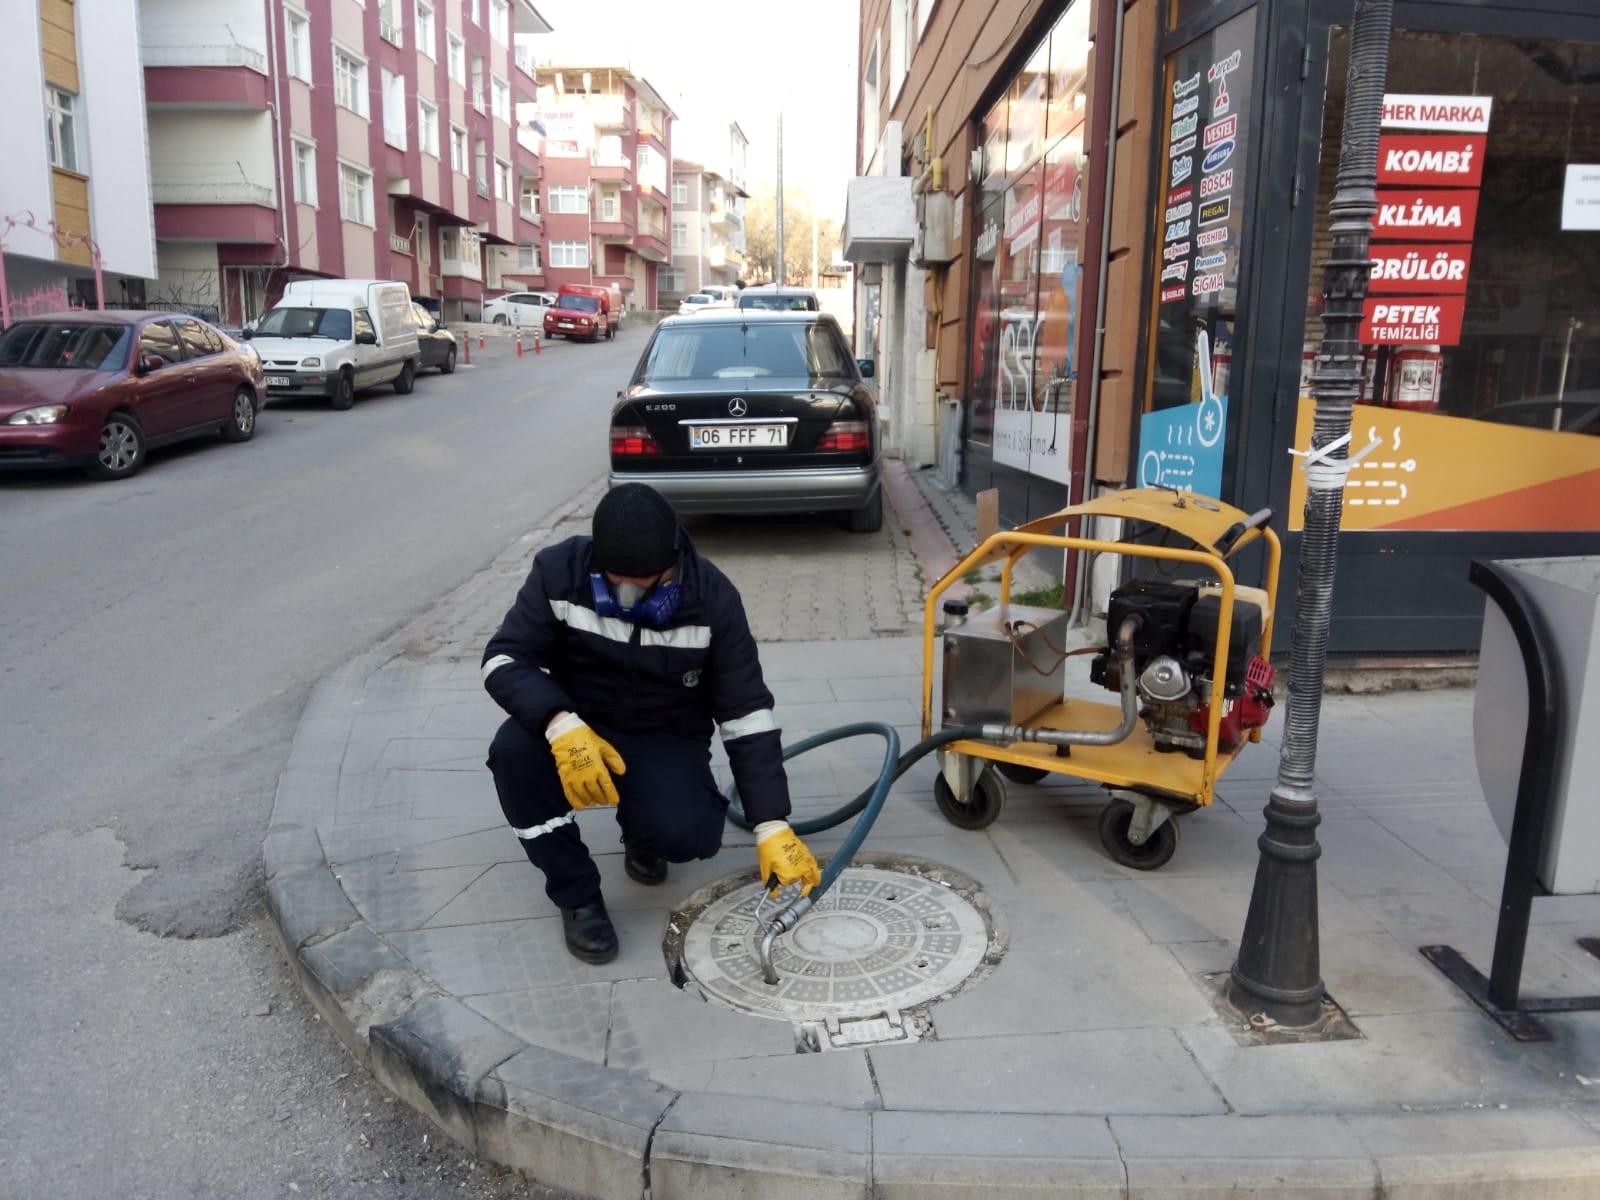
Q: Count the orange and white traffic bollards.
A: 4